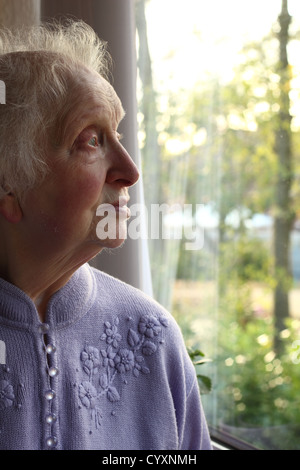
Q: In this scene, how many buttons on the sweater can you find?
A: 6